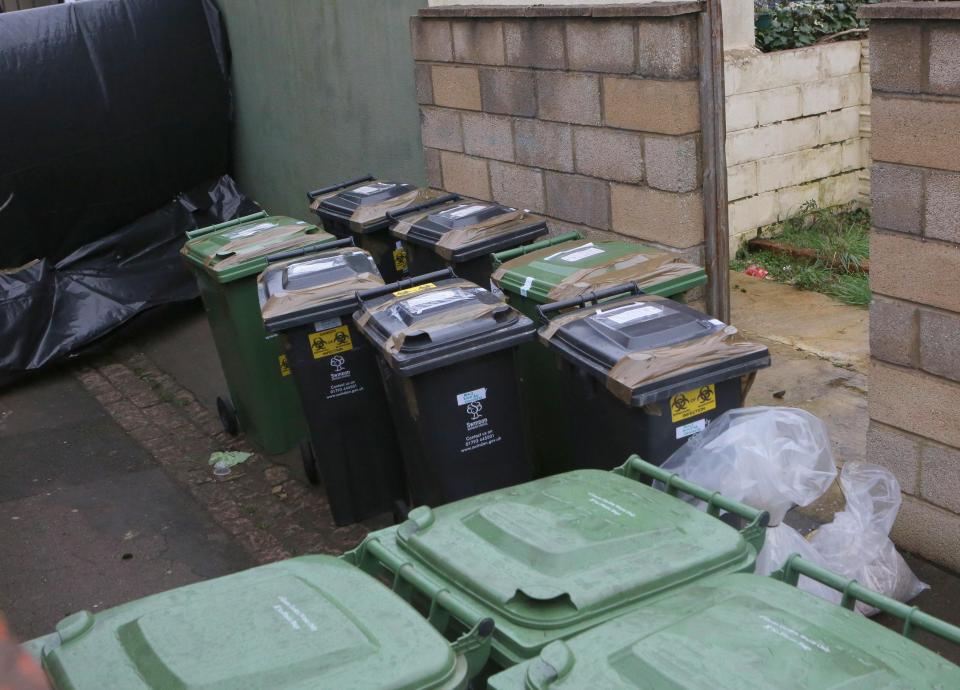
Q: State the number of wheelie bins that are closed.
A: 10